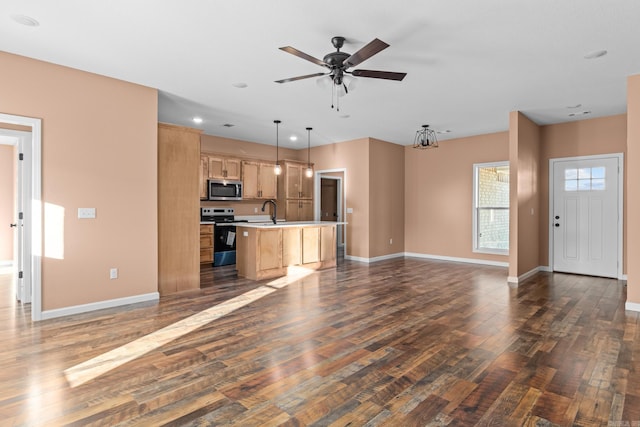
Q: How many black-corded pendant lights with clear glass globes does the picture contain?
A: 2